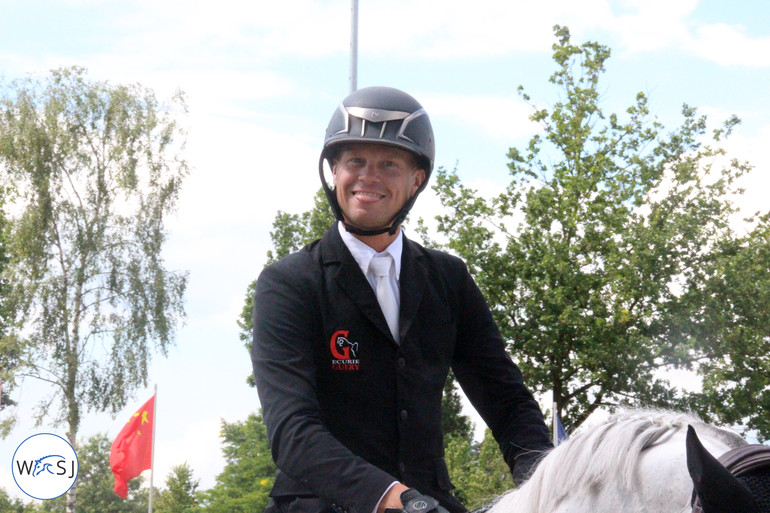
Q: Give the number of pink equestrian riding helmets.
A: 0